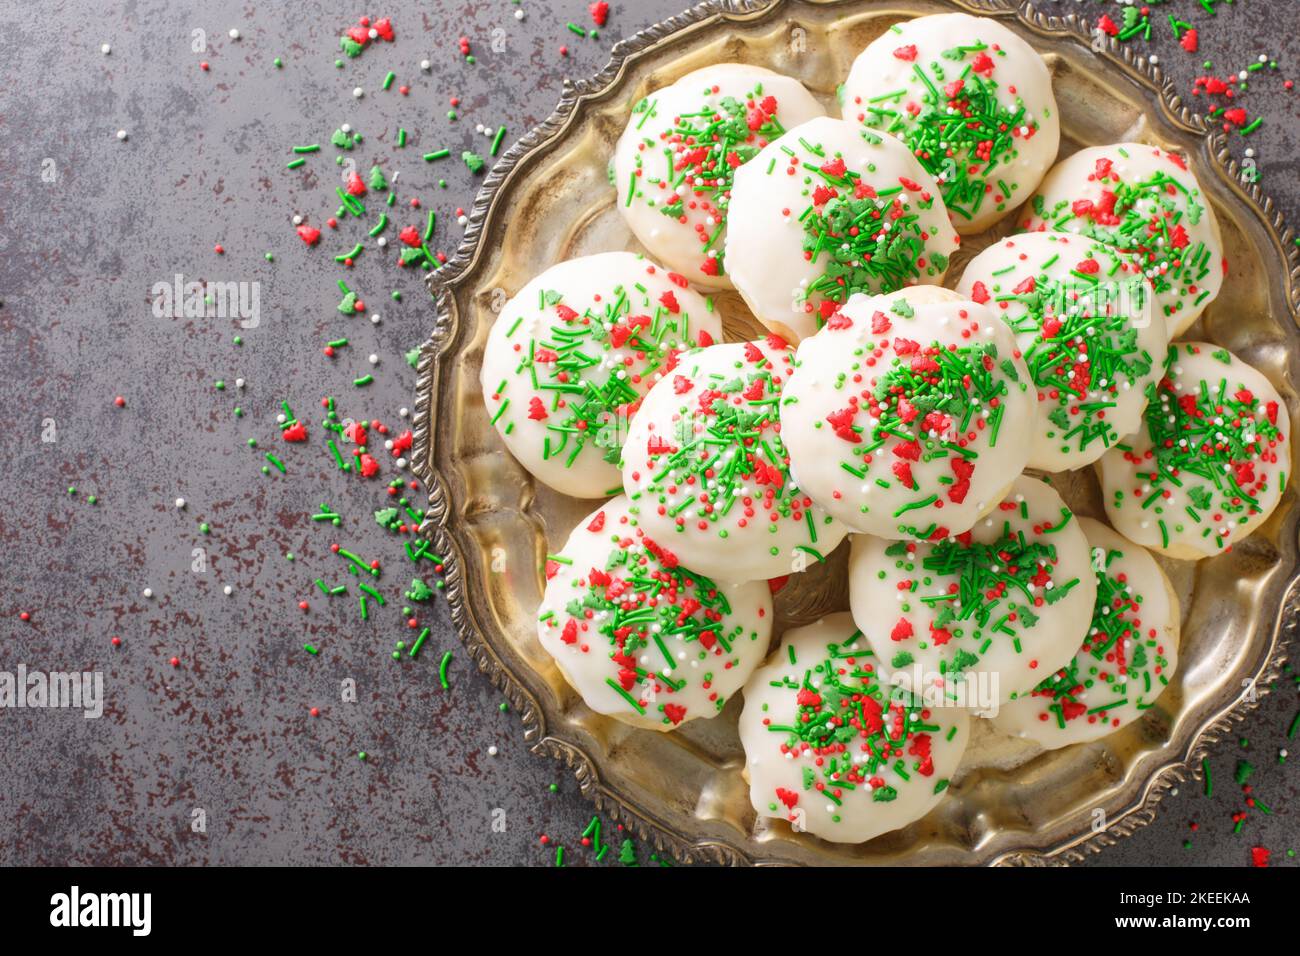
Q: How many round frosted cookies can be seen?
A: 13